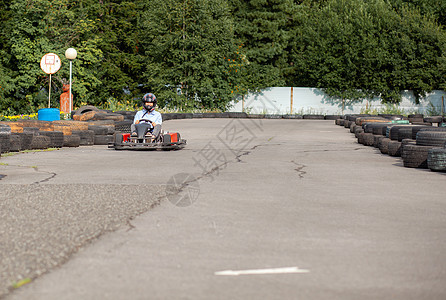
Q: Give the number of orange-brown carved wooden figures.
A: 1